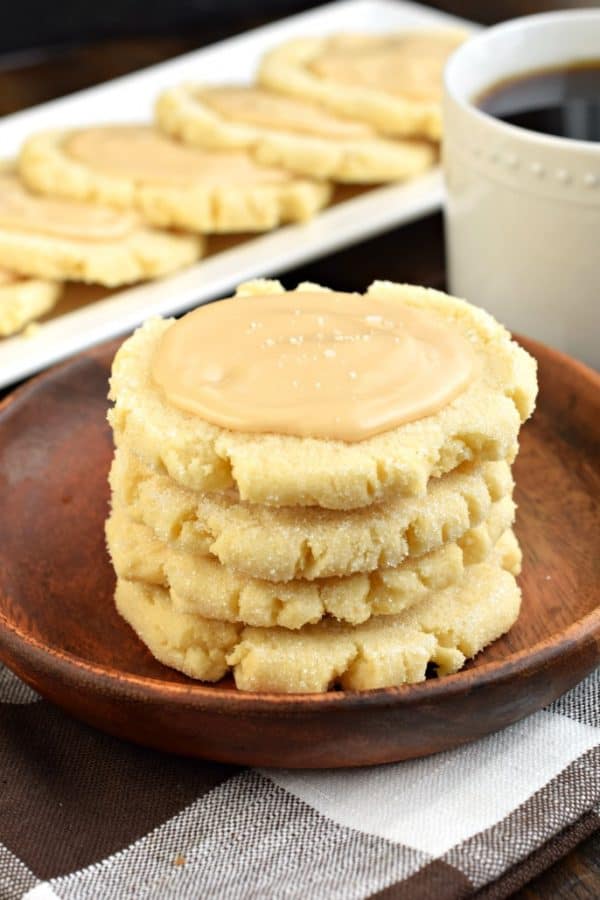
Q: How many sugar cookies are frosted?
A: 6